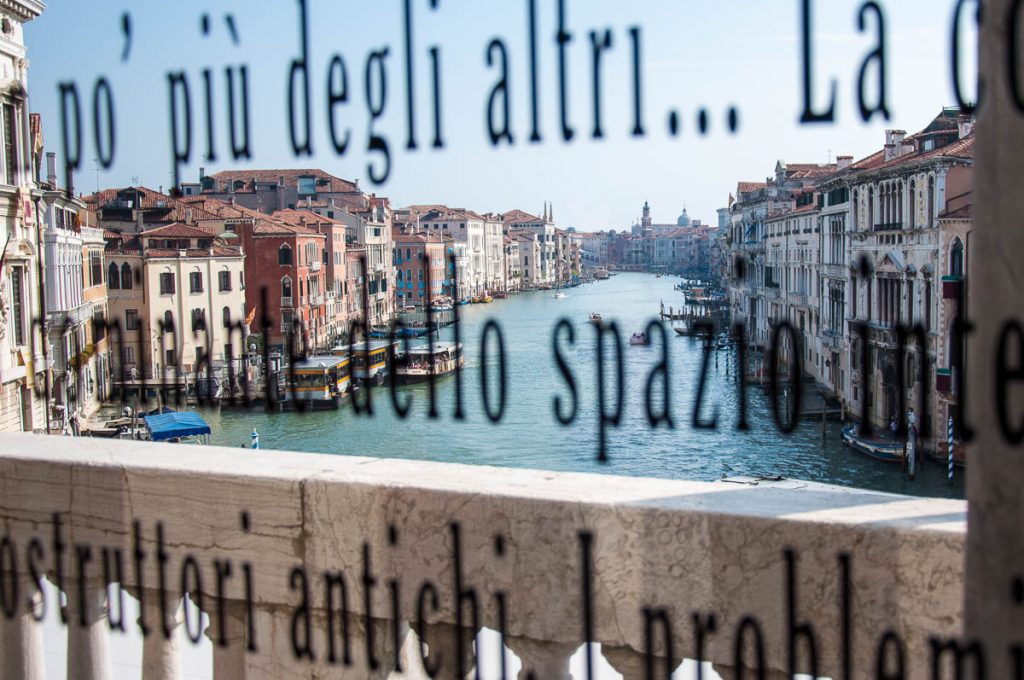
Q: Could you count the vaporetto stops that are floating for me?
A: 2